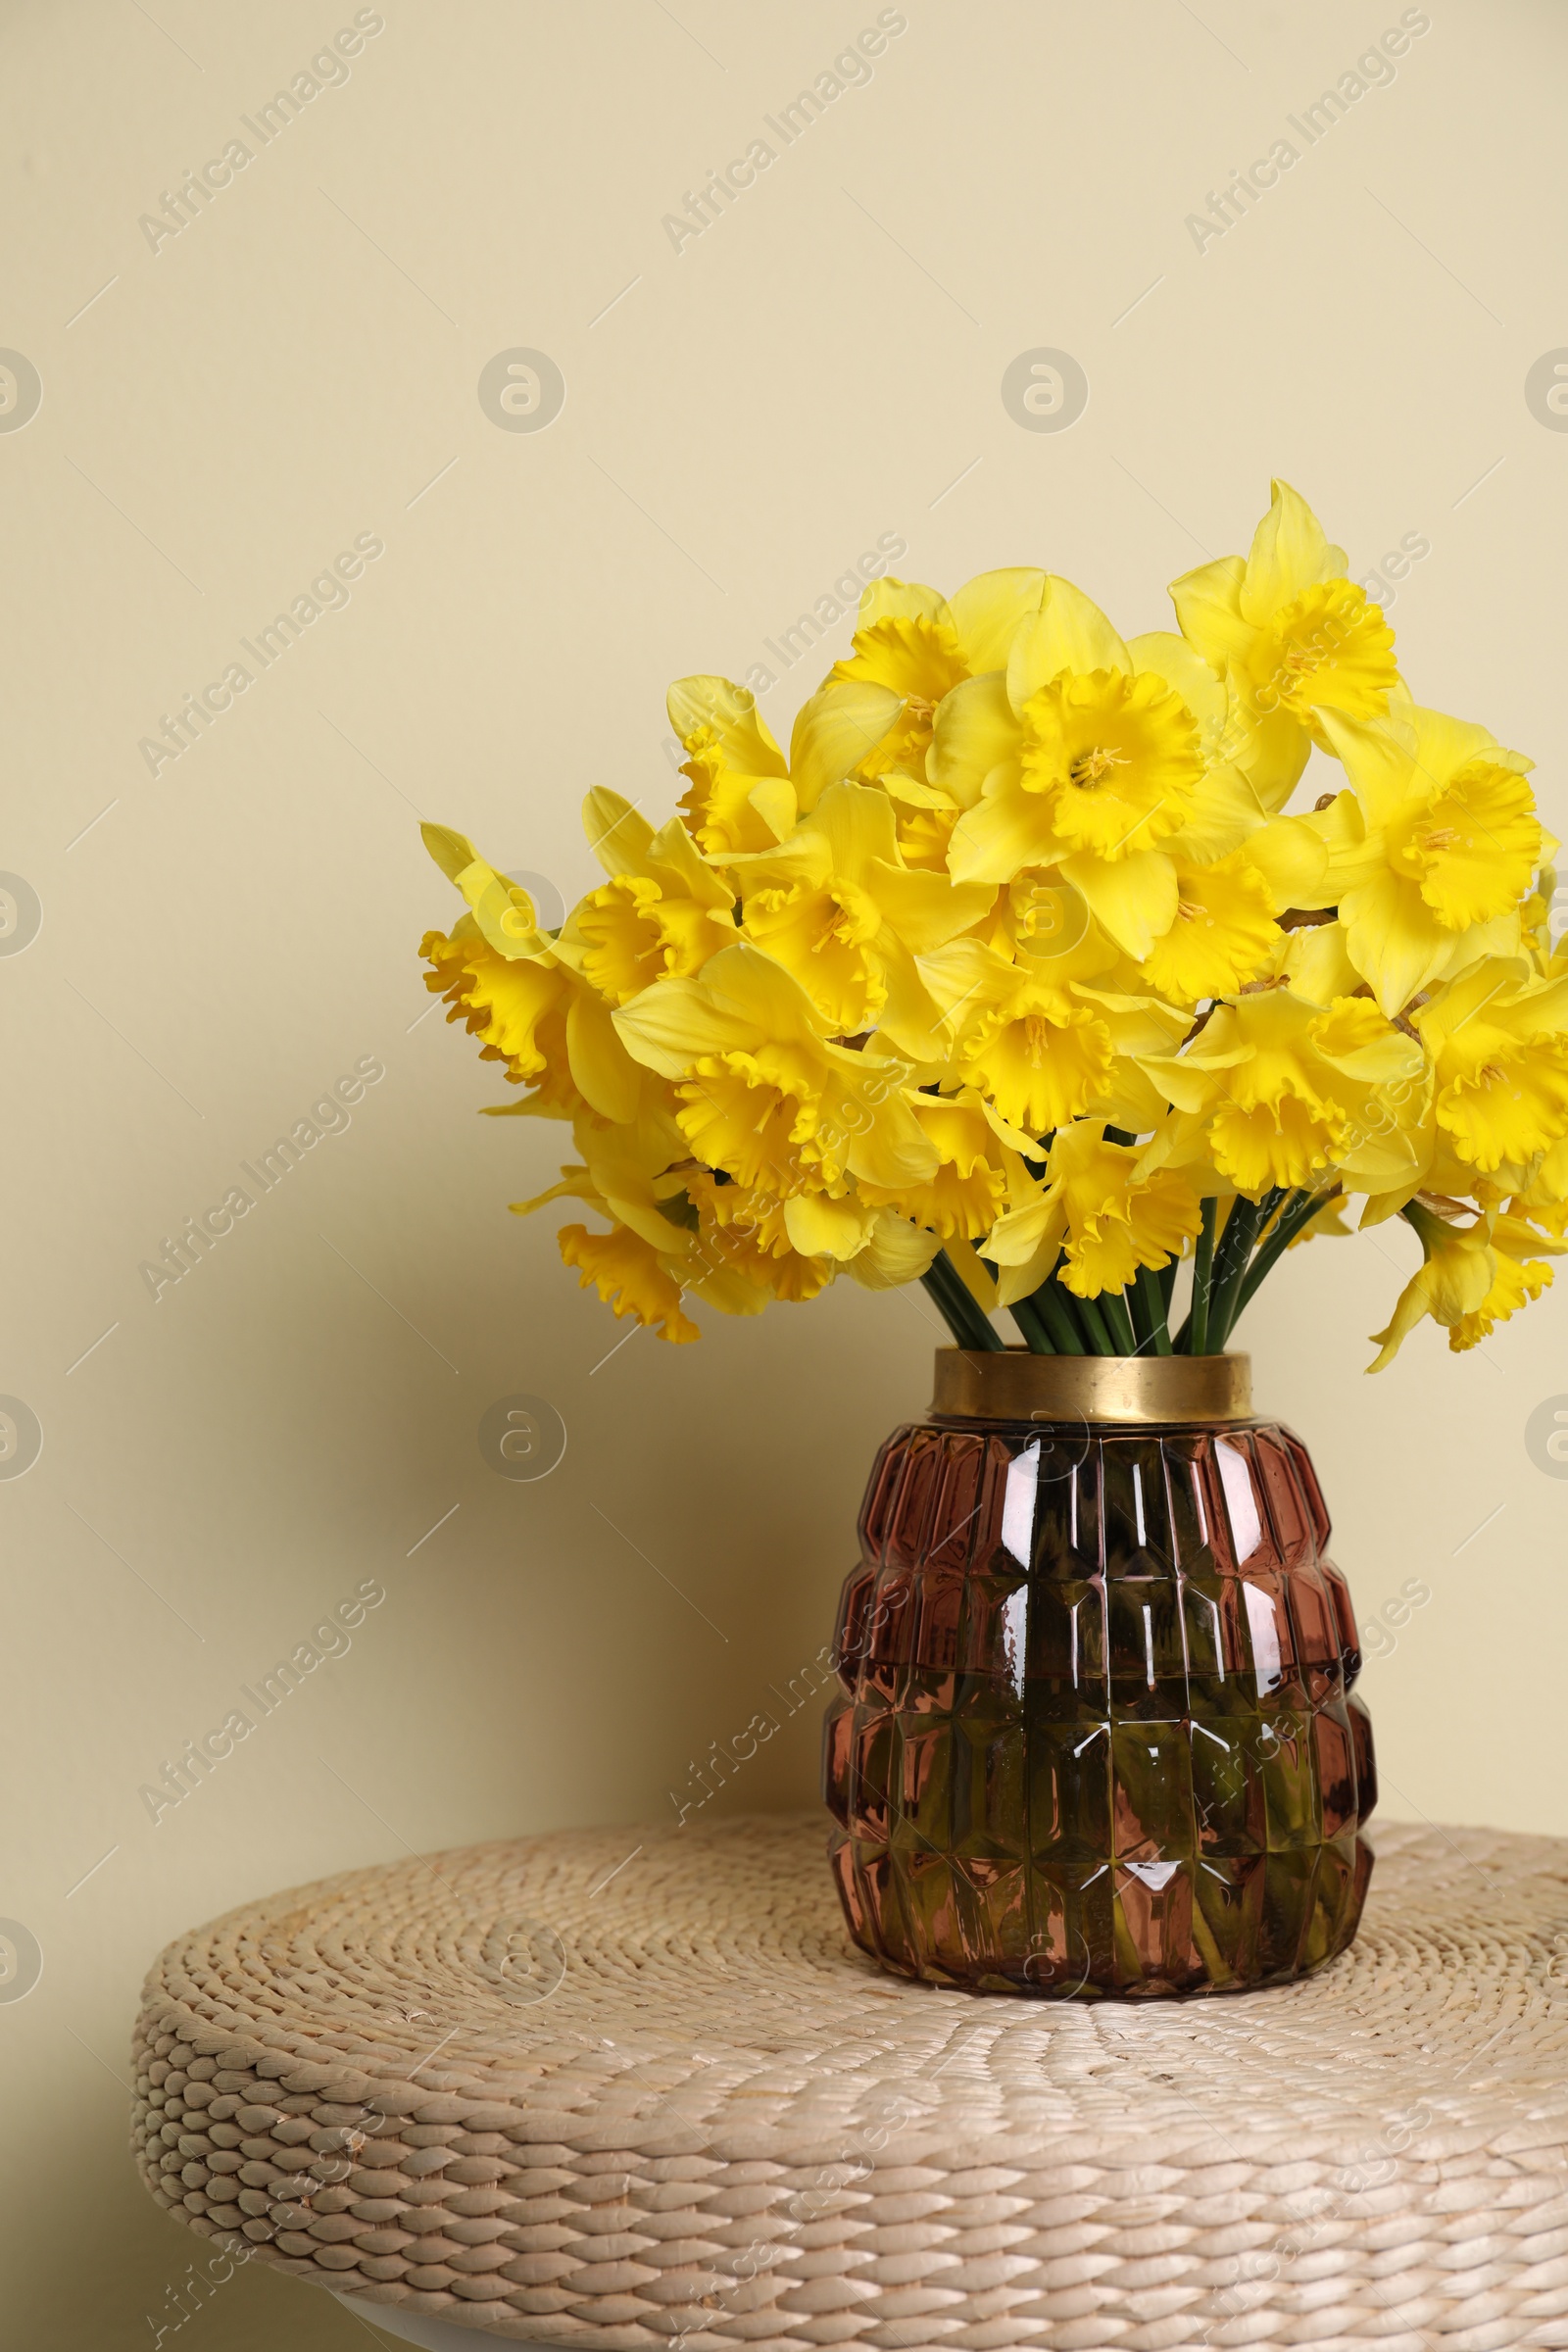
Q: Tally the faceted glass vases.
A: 1